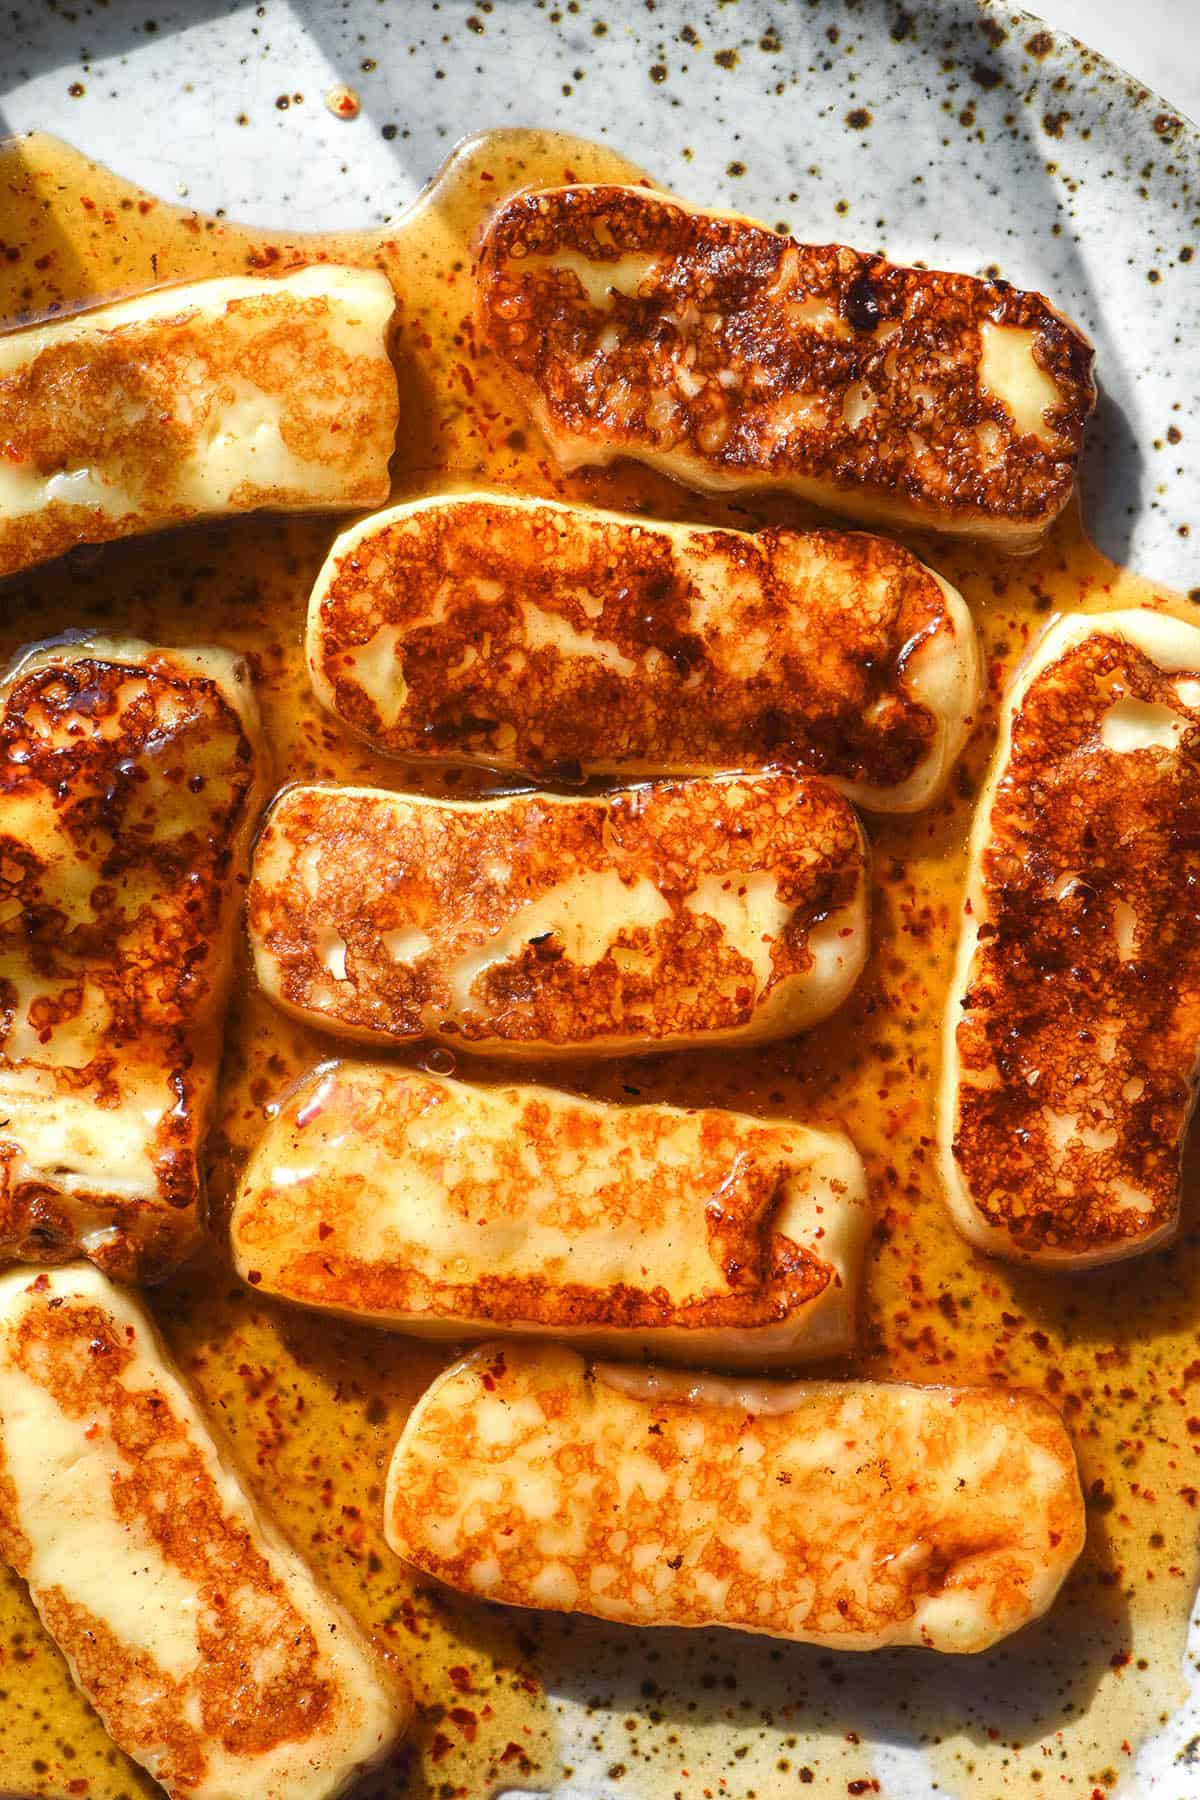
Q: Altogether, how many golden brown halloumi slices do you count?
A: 9